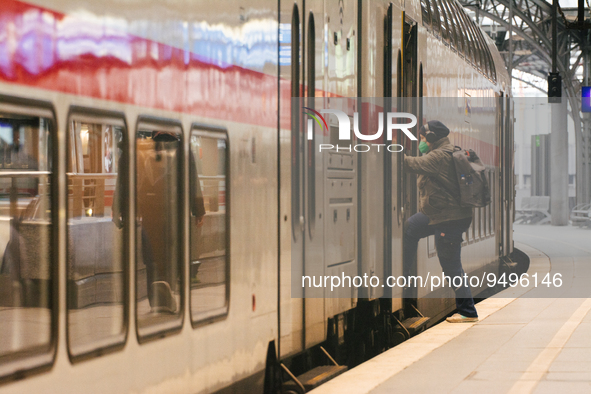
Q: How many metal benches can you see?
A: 2